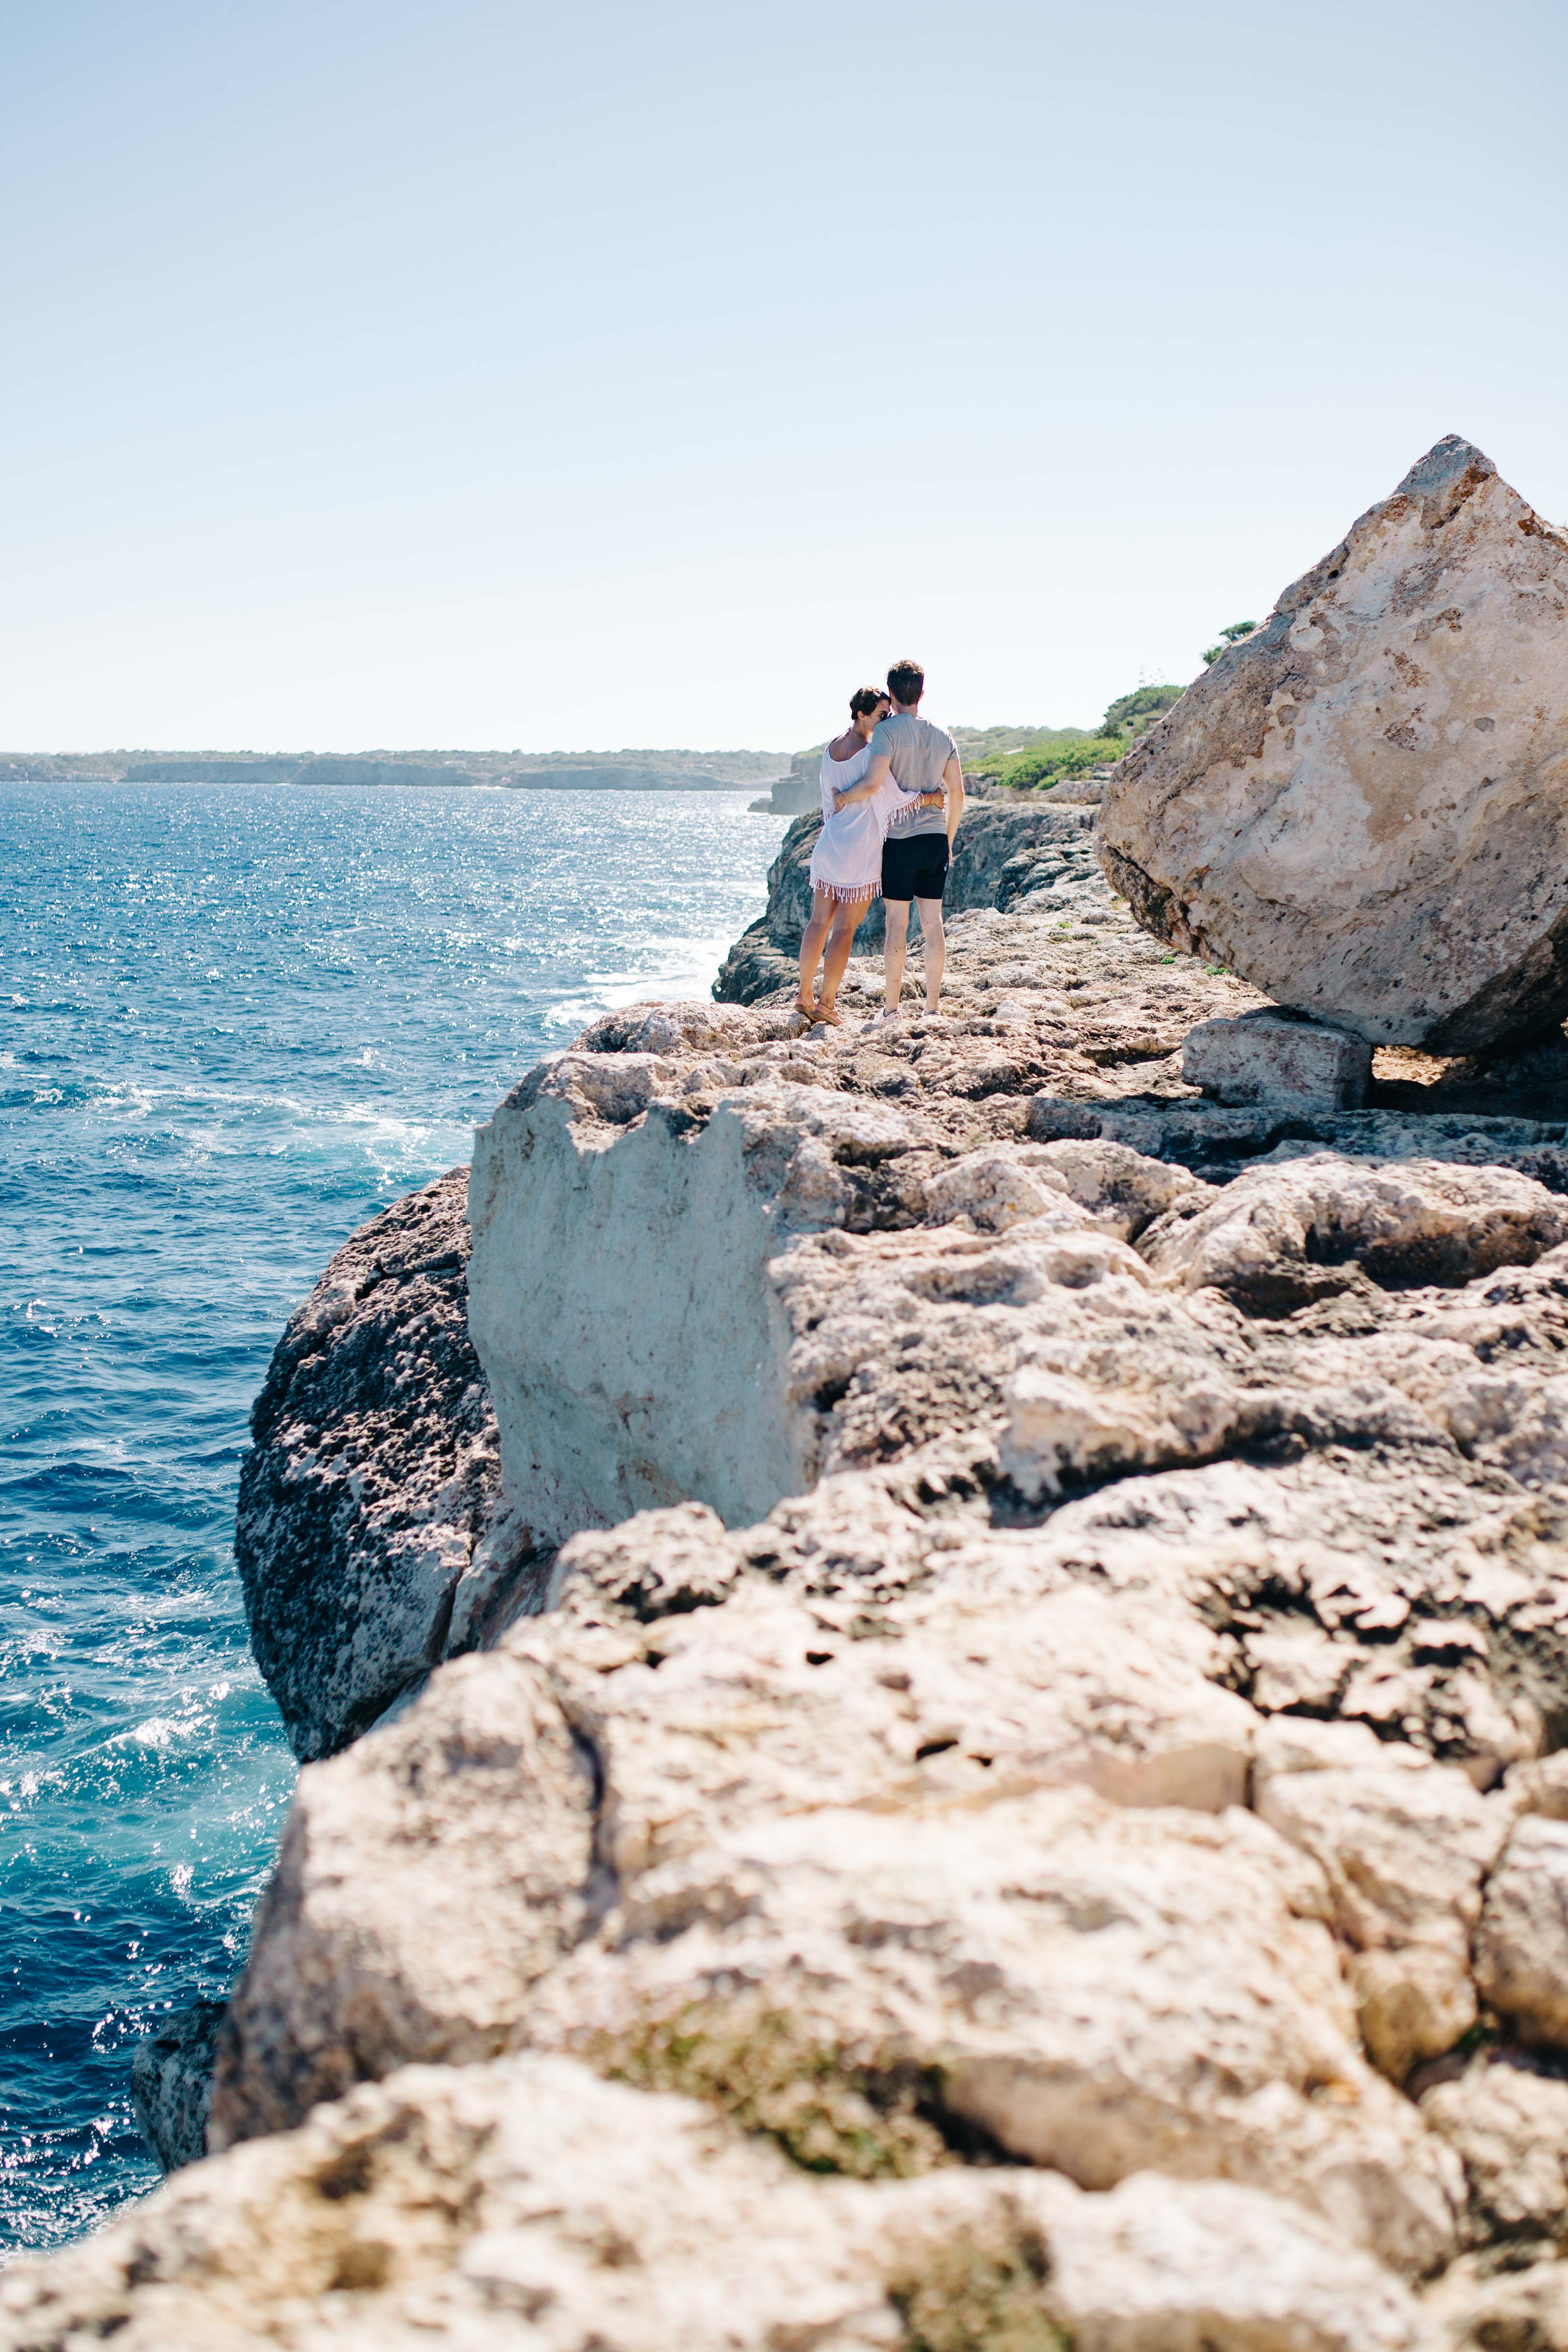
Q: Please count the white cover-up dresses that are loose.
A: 1